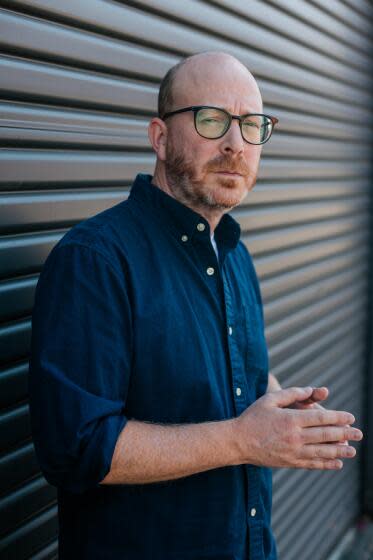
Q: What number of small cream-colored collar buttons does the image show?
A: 2